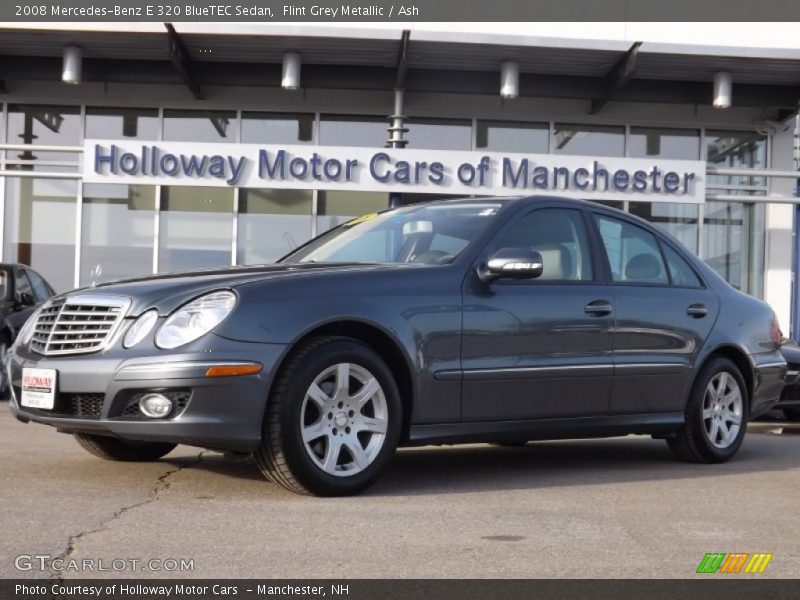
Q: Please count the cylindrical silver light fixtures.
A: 4